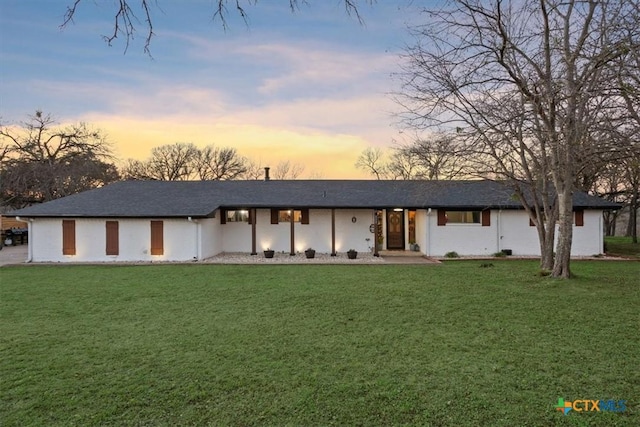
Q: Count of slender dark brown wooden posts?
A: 4